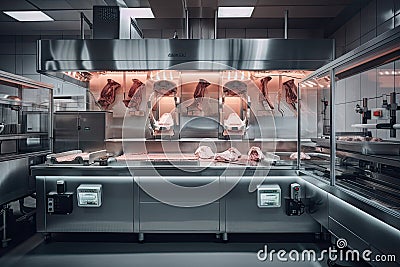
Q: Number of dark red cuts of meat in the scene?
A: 5